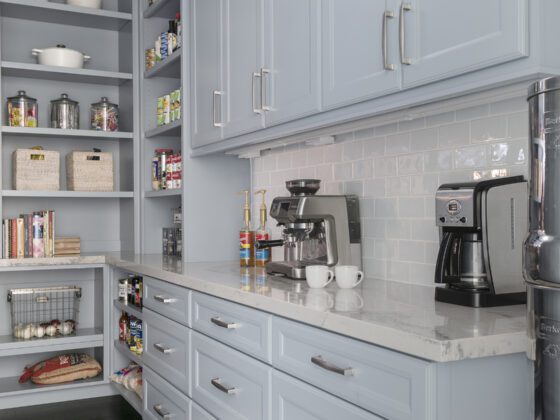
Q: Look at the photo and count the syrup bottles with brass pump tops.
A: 2